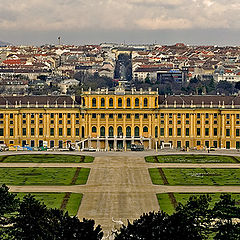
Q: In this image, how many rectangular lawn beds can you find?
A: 6